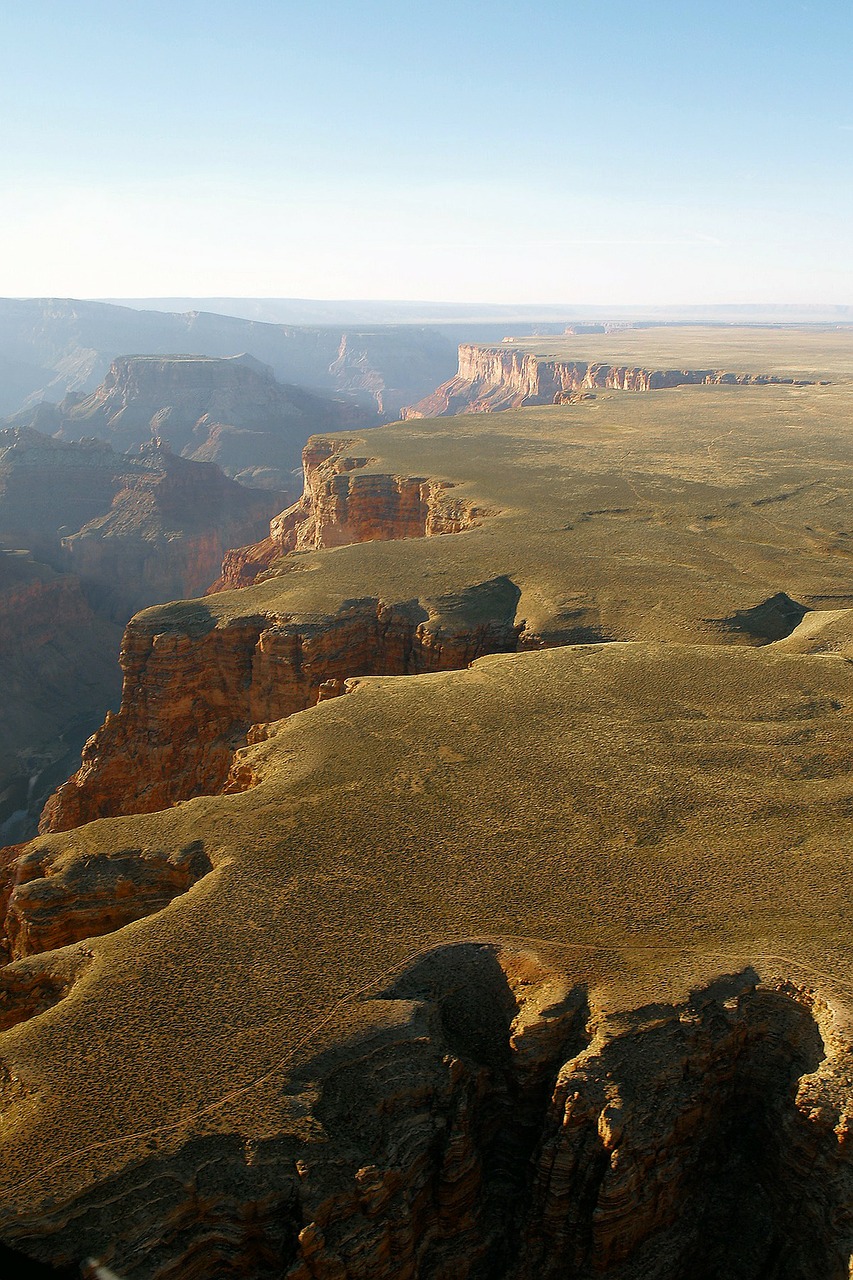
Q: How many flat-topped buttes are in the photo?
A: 1